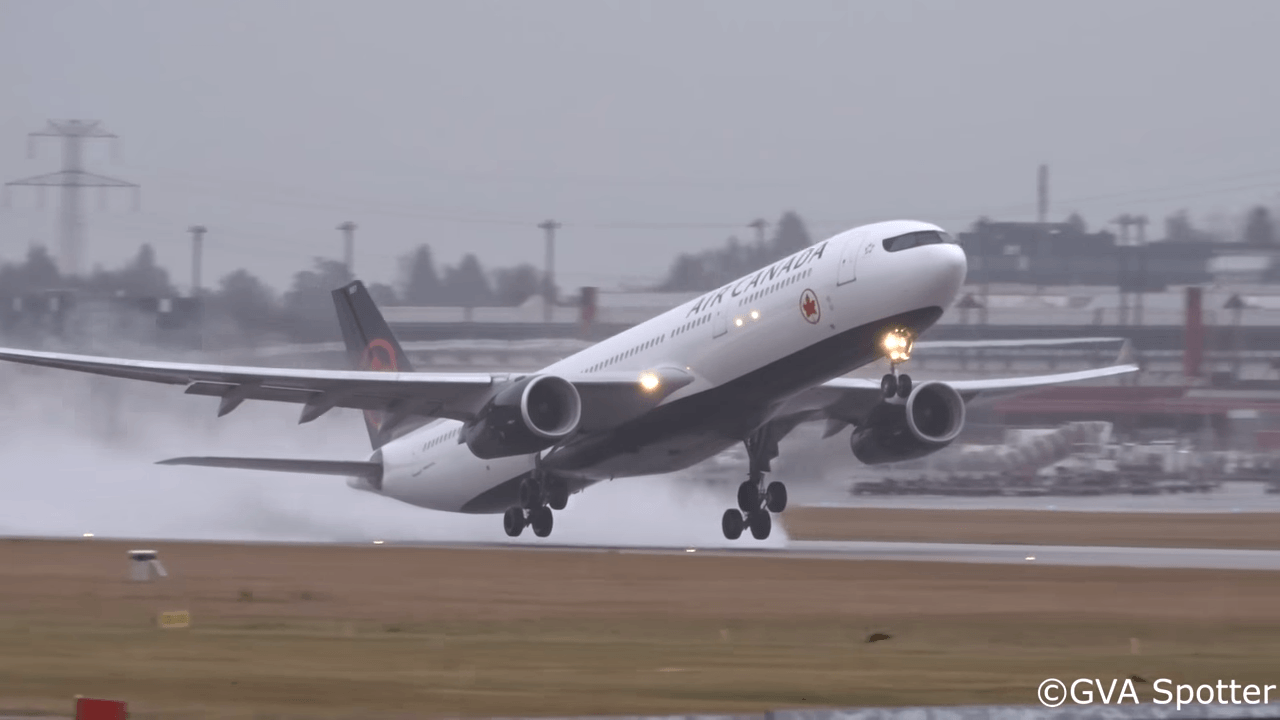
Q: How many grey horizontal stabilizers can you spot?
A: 1